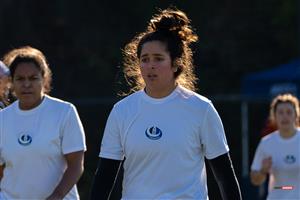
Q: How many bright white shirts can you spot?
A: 3